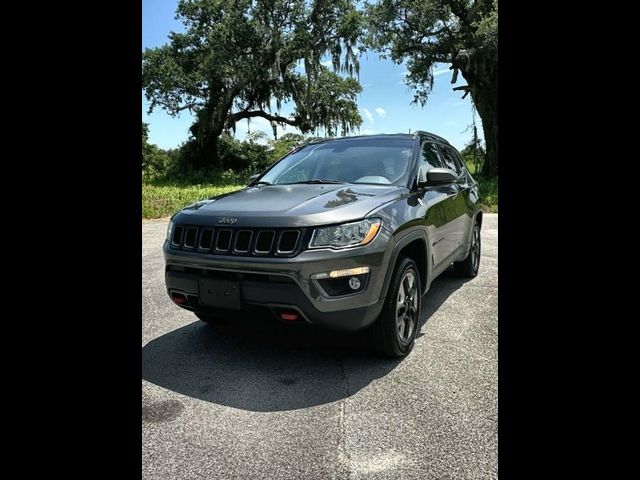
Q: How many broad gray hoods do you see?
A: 1